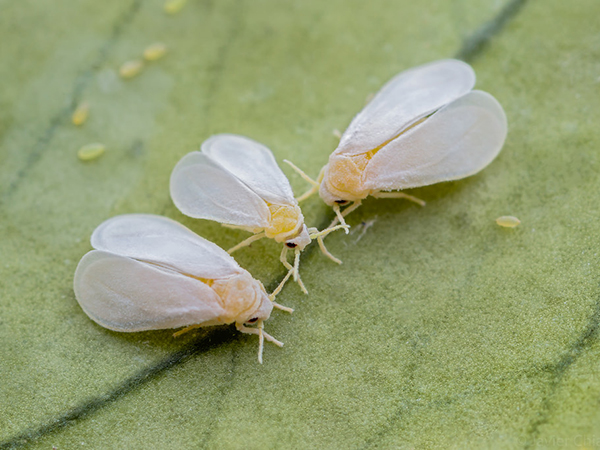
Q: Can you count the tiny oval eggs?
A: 6